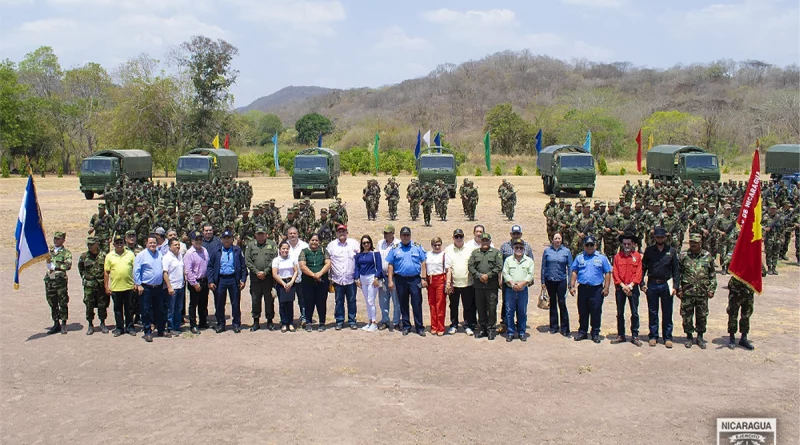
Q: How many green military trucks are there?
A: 7